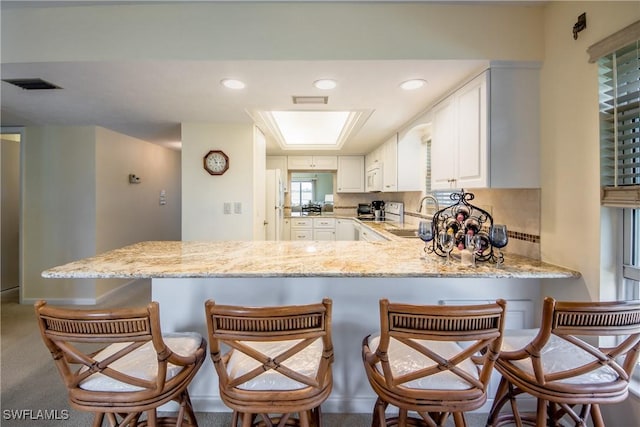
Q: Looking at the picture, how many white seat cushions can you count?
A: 4